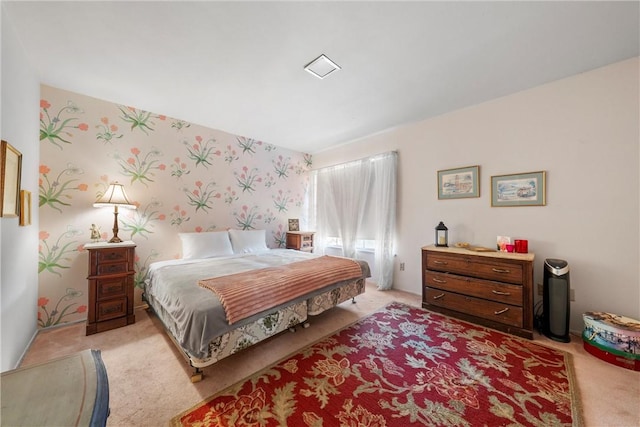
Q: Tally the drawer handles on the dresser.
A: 6